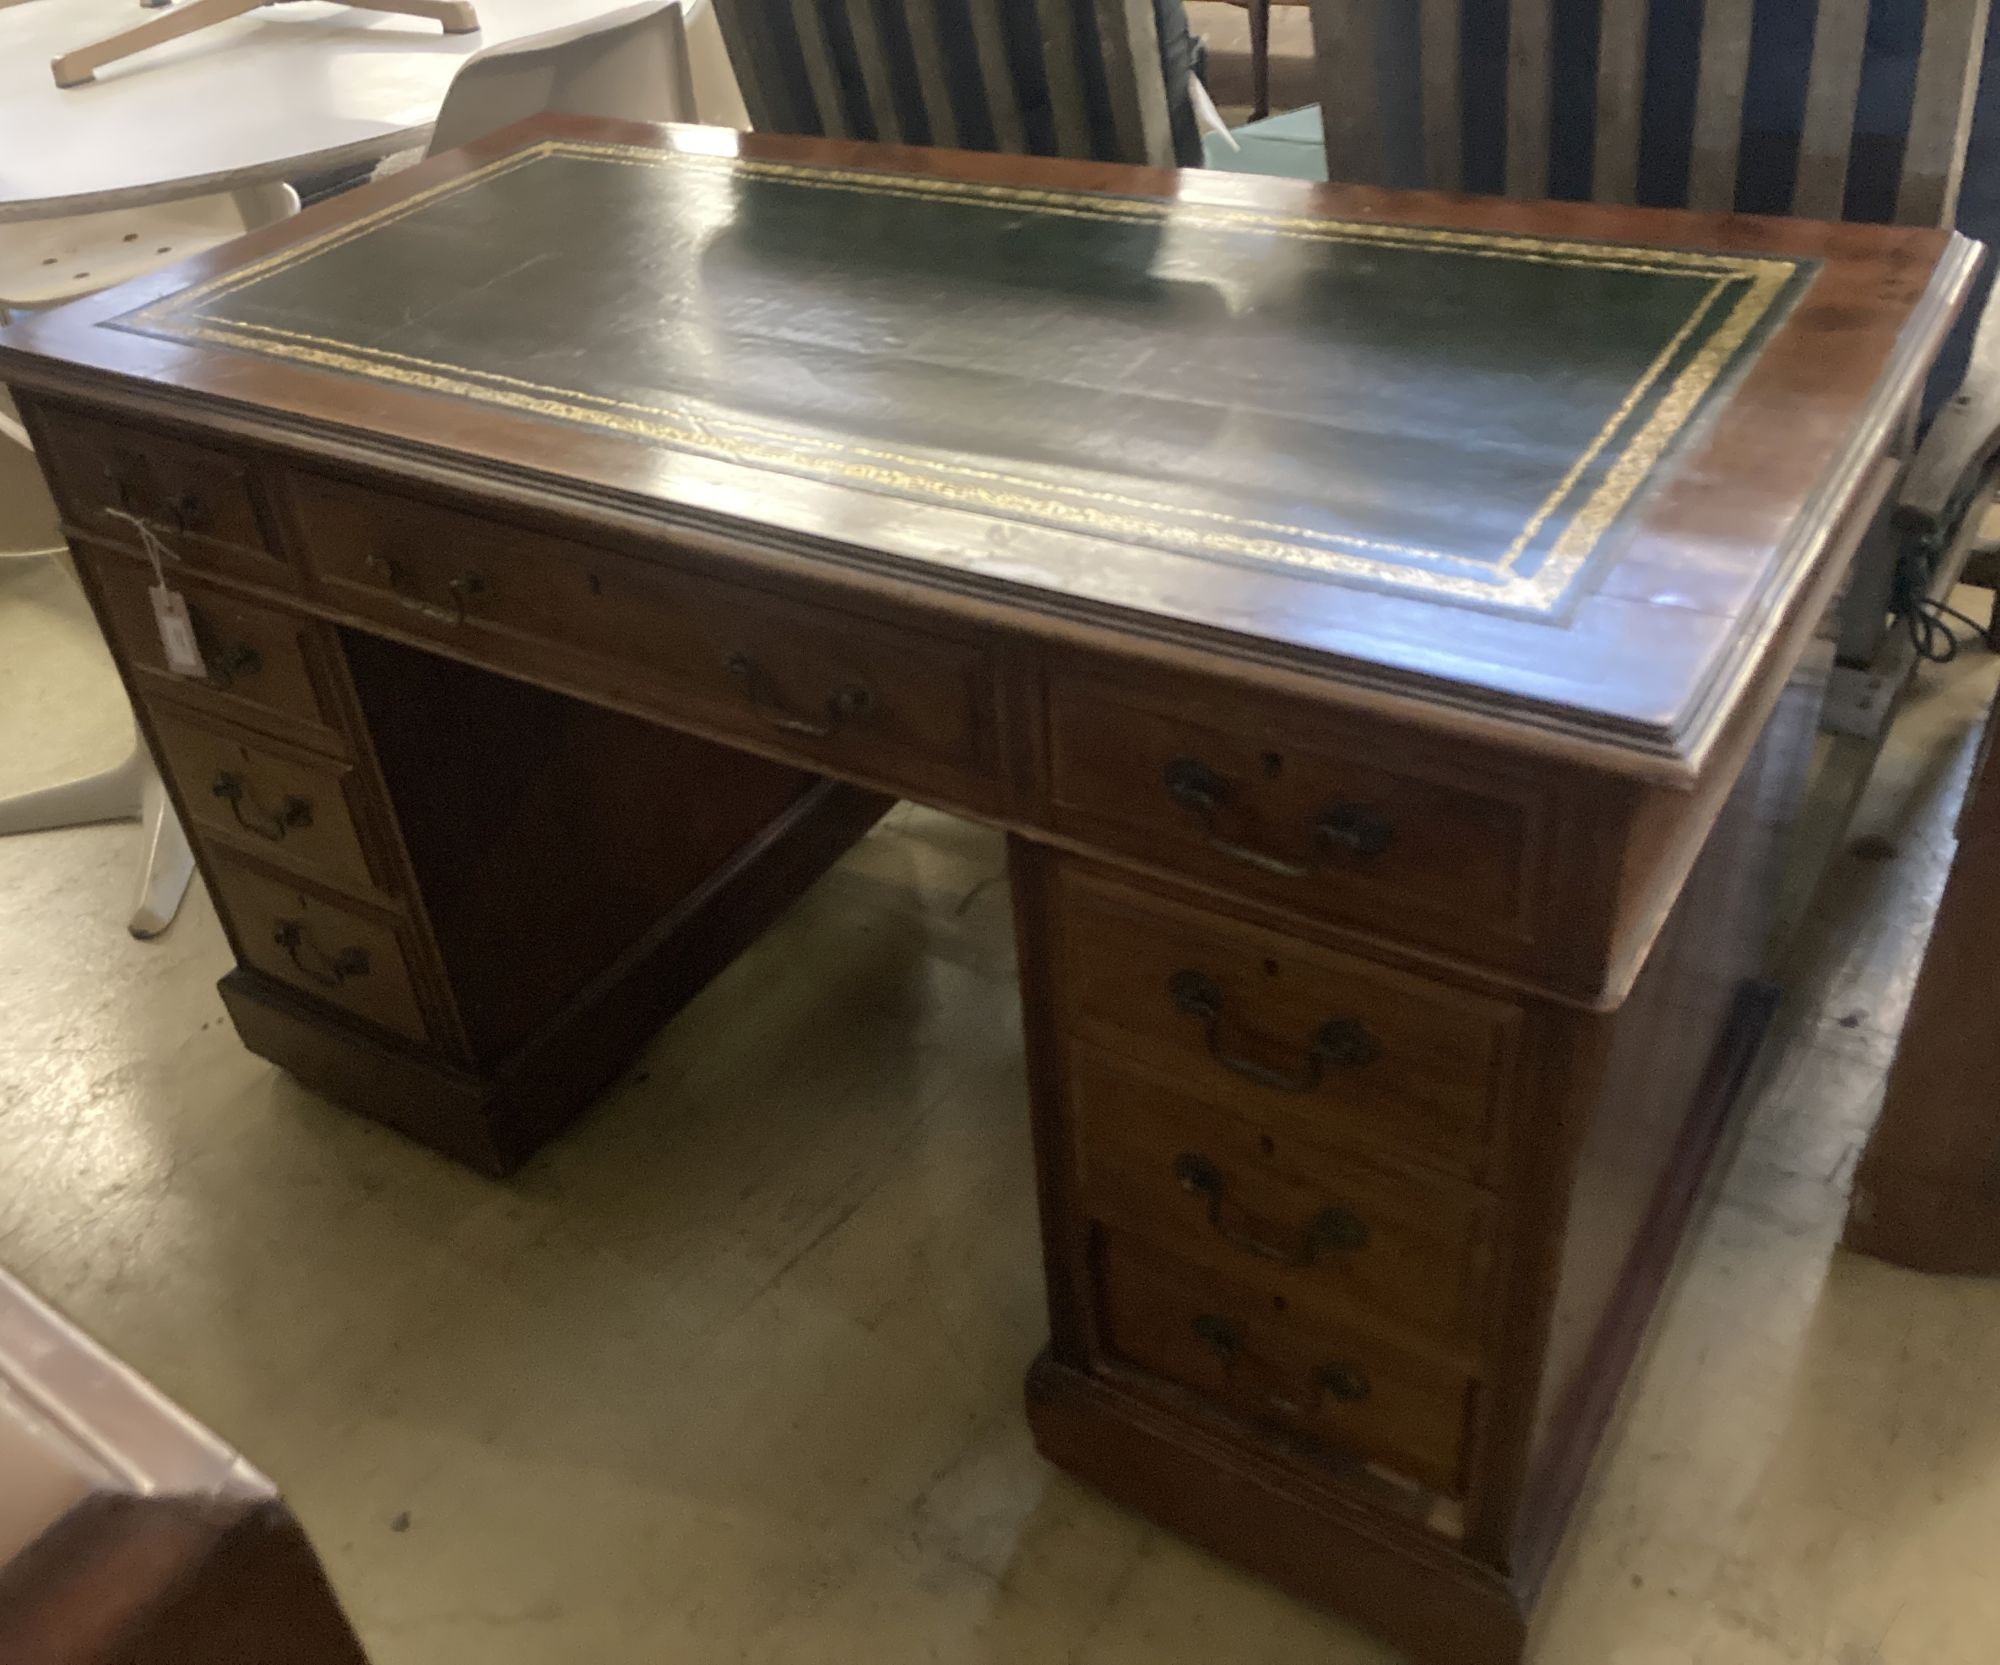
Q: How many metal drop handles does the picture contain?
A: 10